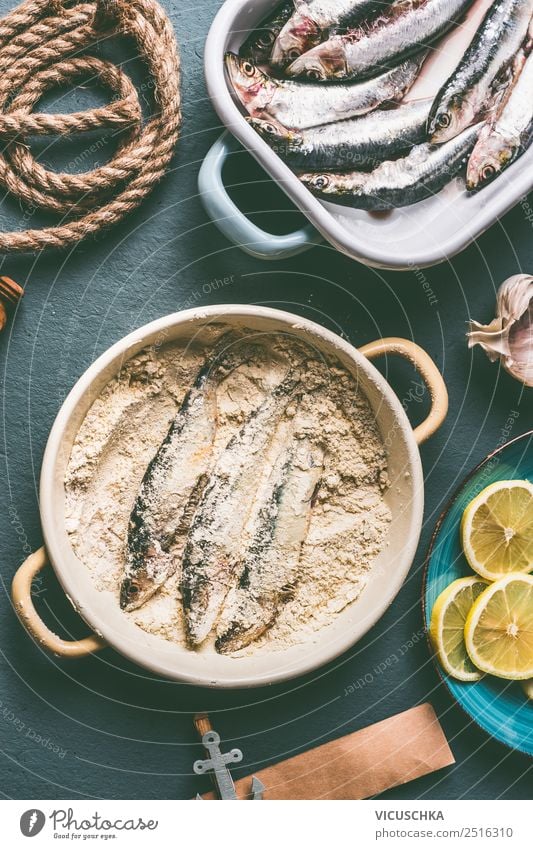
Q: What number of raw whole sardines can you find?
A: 11